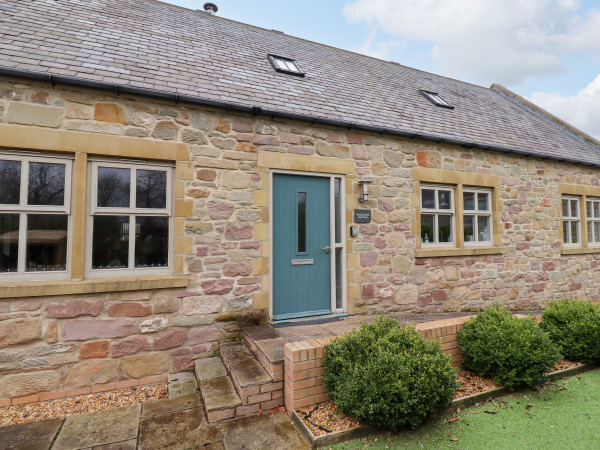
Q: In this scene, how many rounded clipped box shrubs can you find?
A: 3